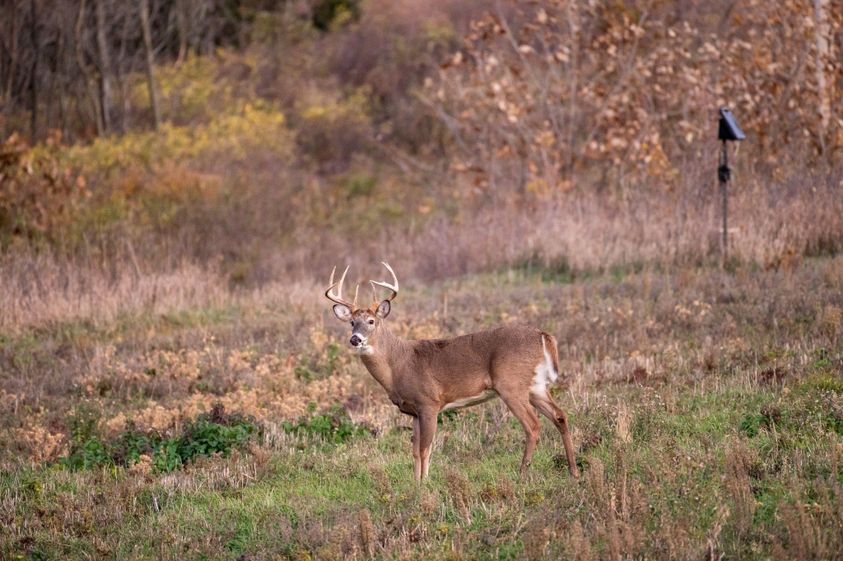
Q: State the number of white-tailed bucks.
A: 1